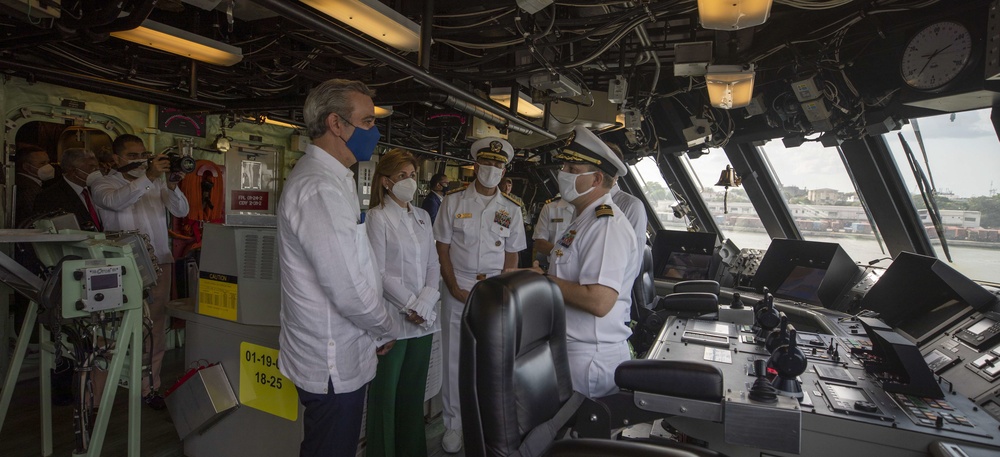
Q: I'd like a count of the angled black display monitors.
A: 3